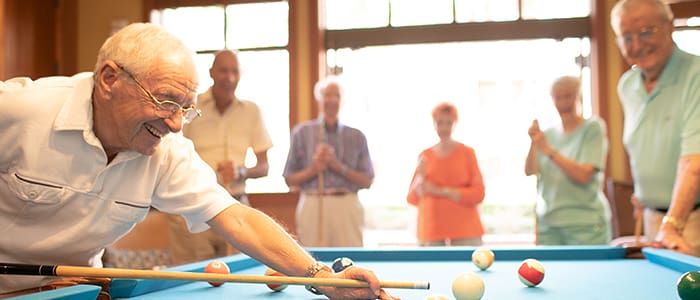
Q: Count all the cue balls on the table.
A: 1